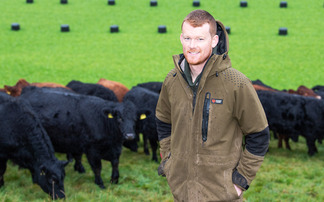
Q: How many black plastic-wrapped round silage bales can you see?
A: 13